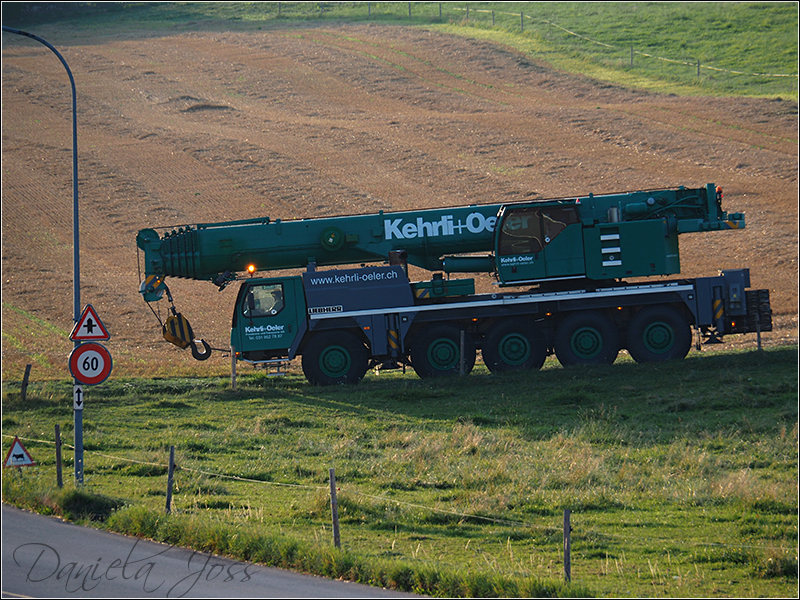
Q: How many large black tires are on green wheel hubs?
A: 5